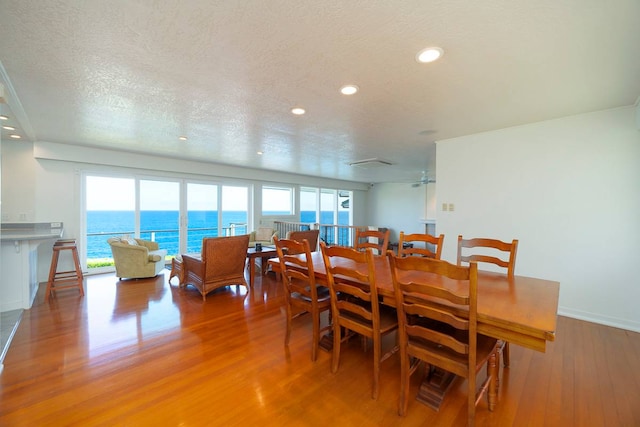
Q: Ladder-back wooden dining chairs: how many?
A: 6